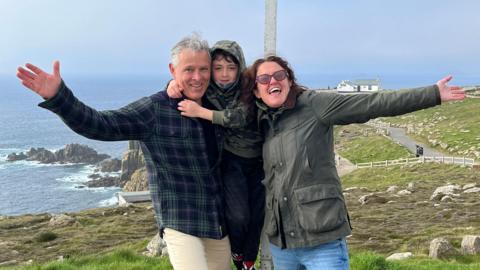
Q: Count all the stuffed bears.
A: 0